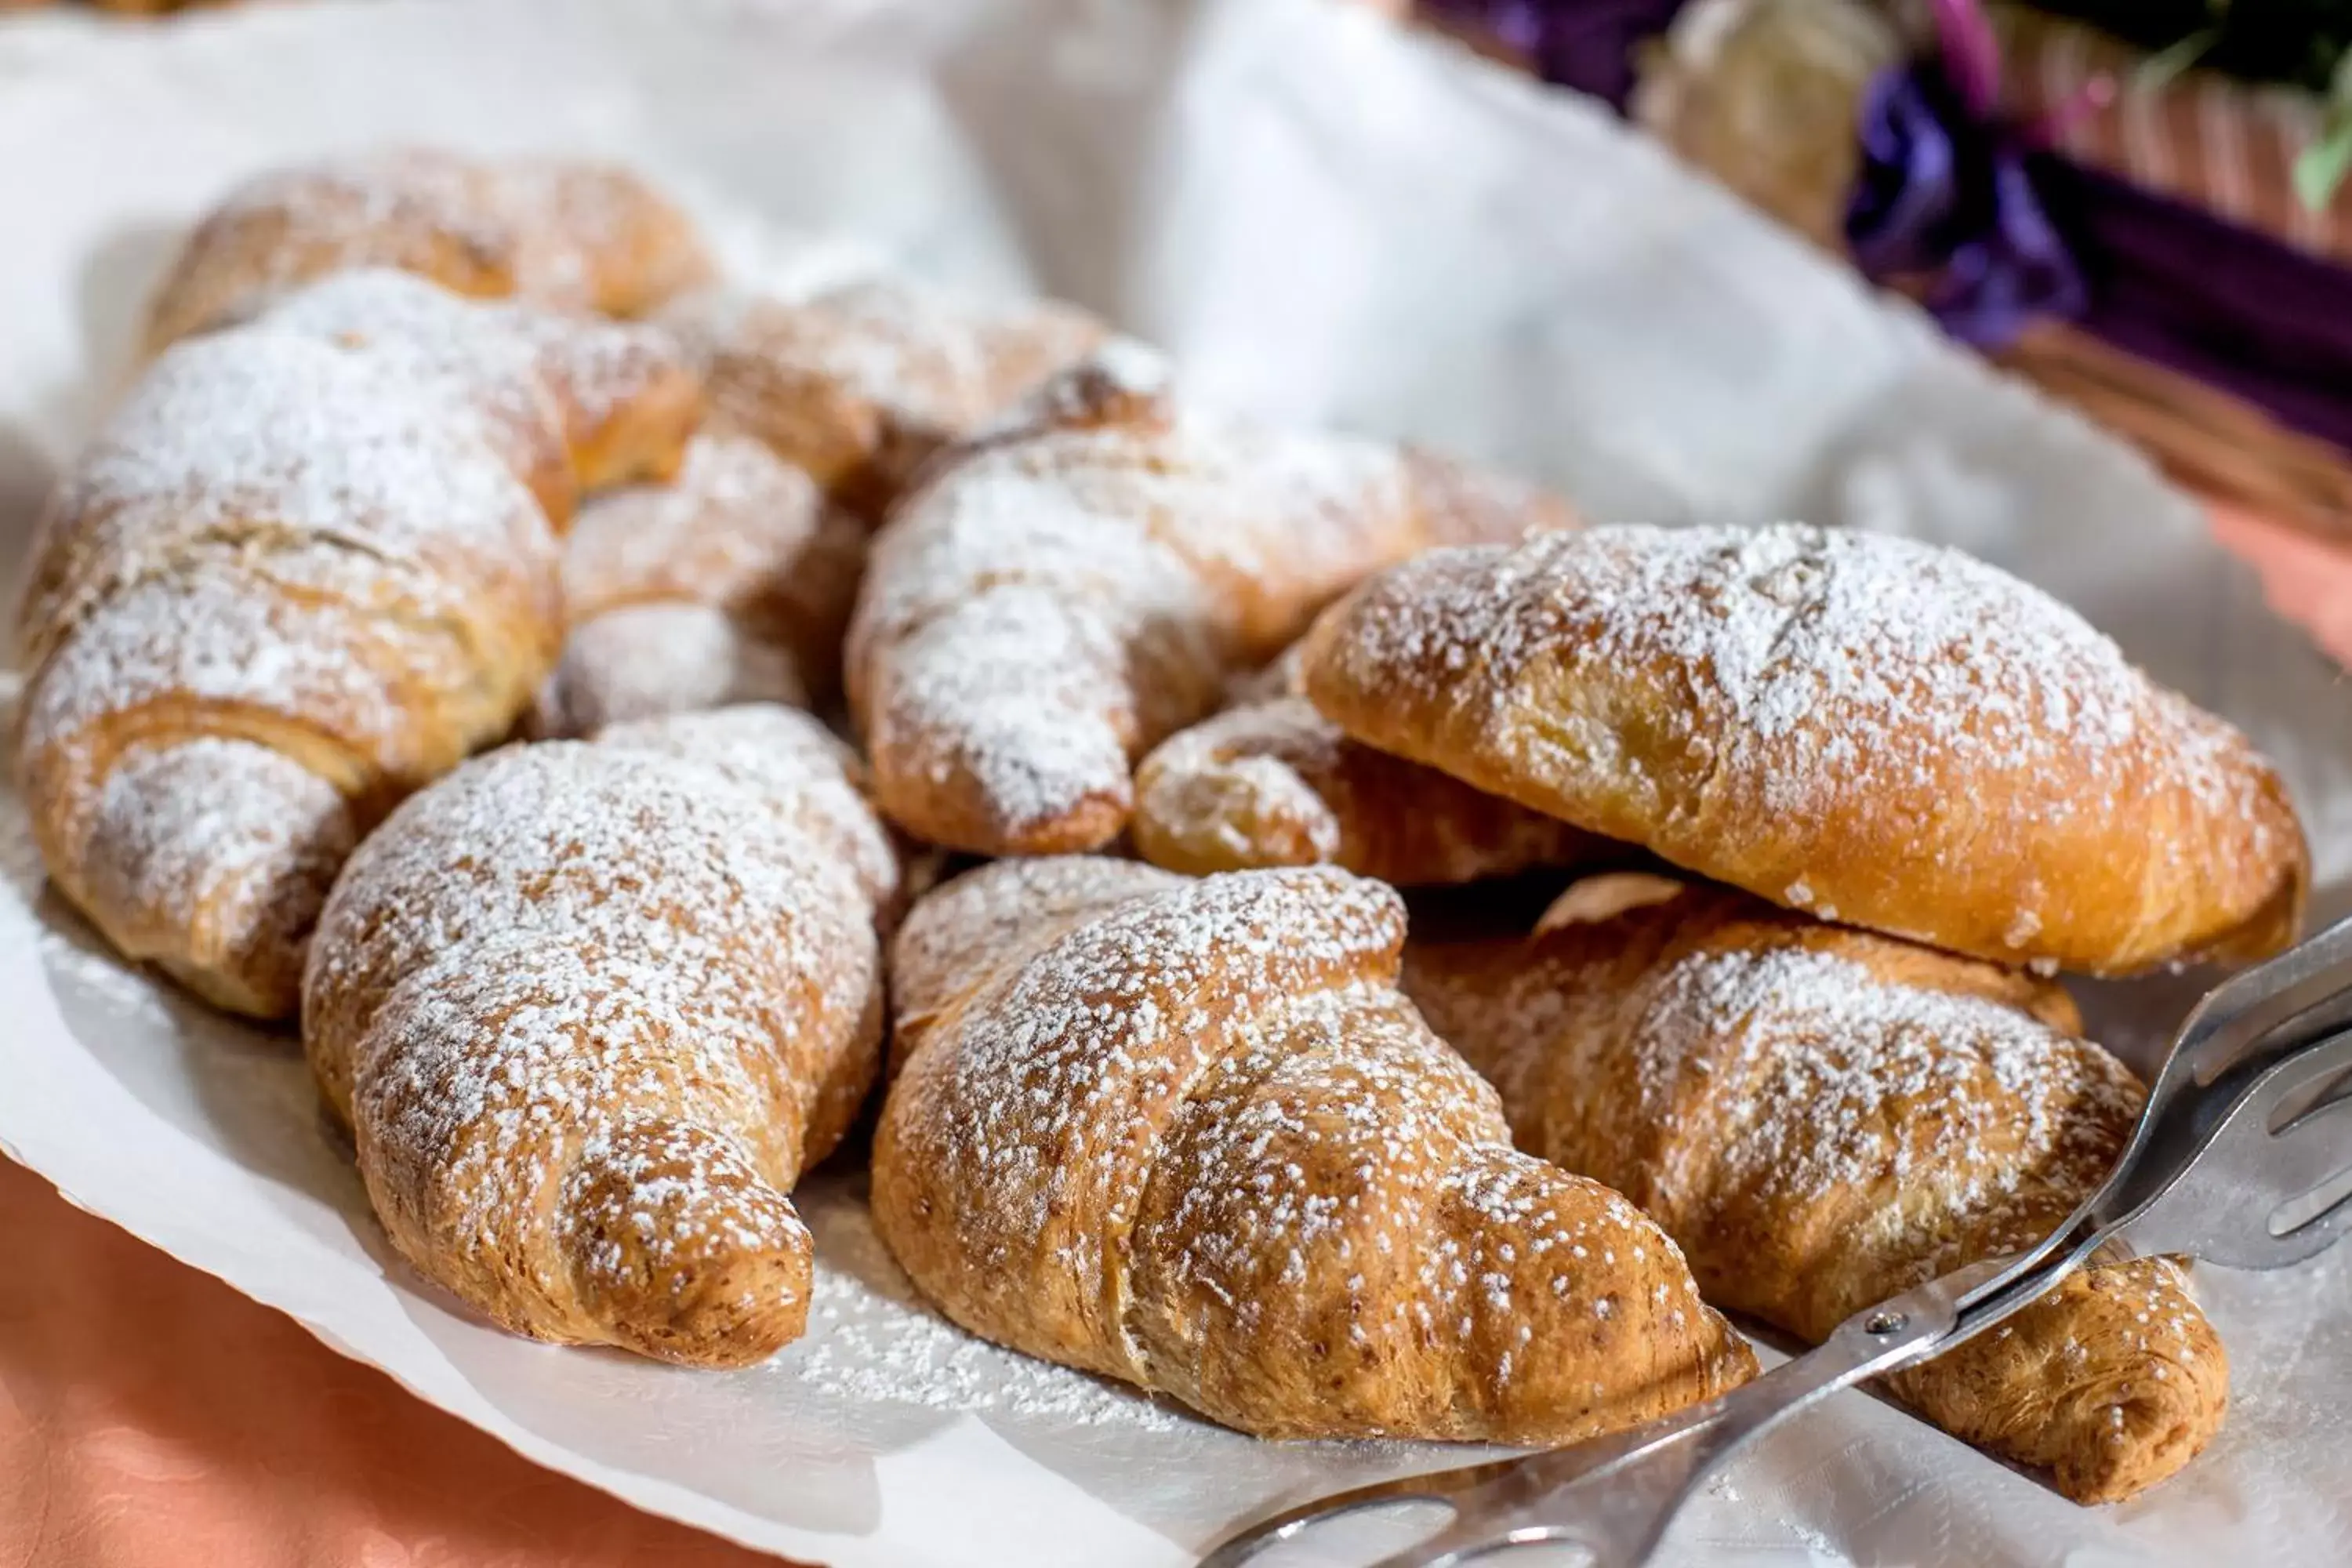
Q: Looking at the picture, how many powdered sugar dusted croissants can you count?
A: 10